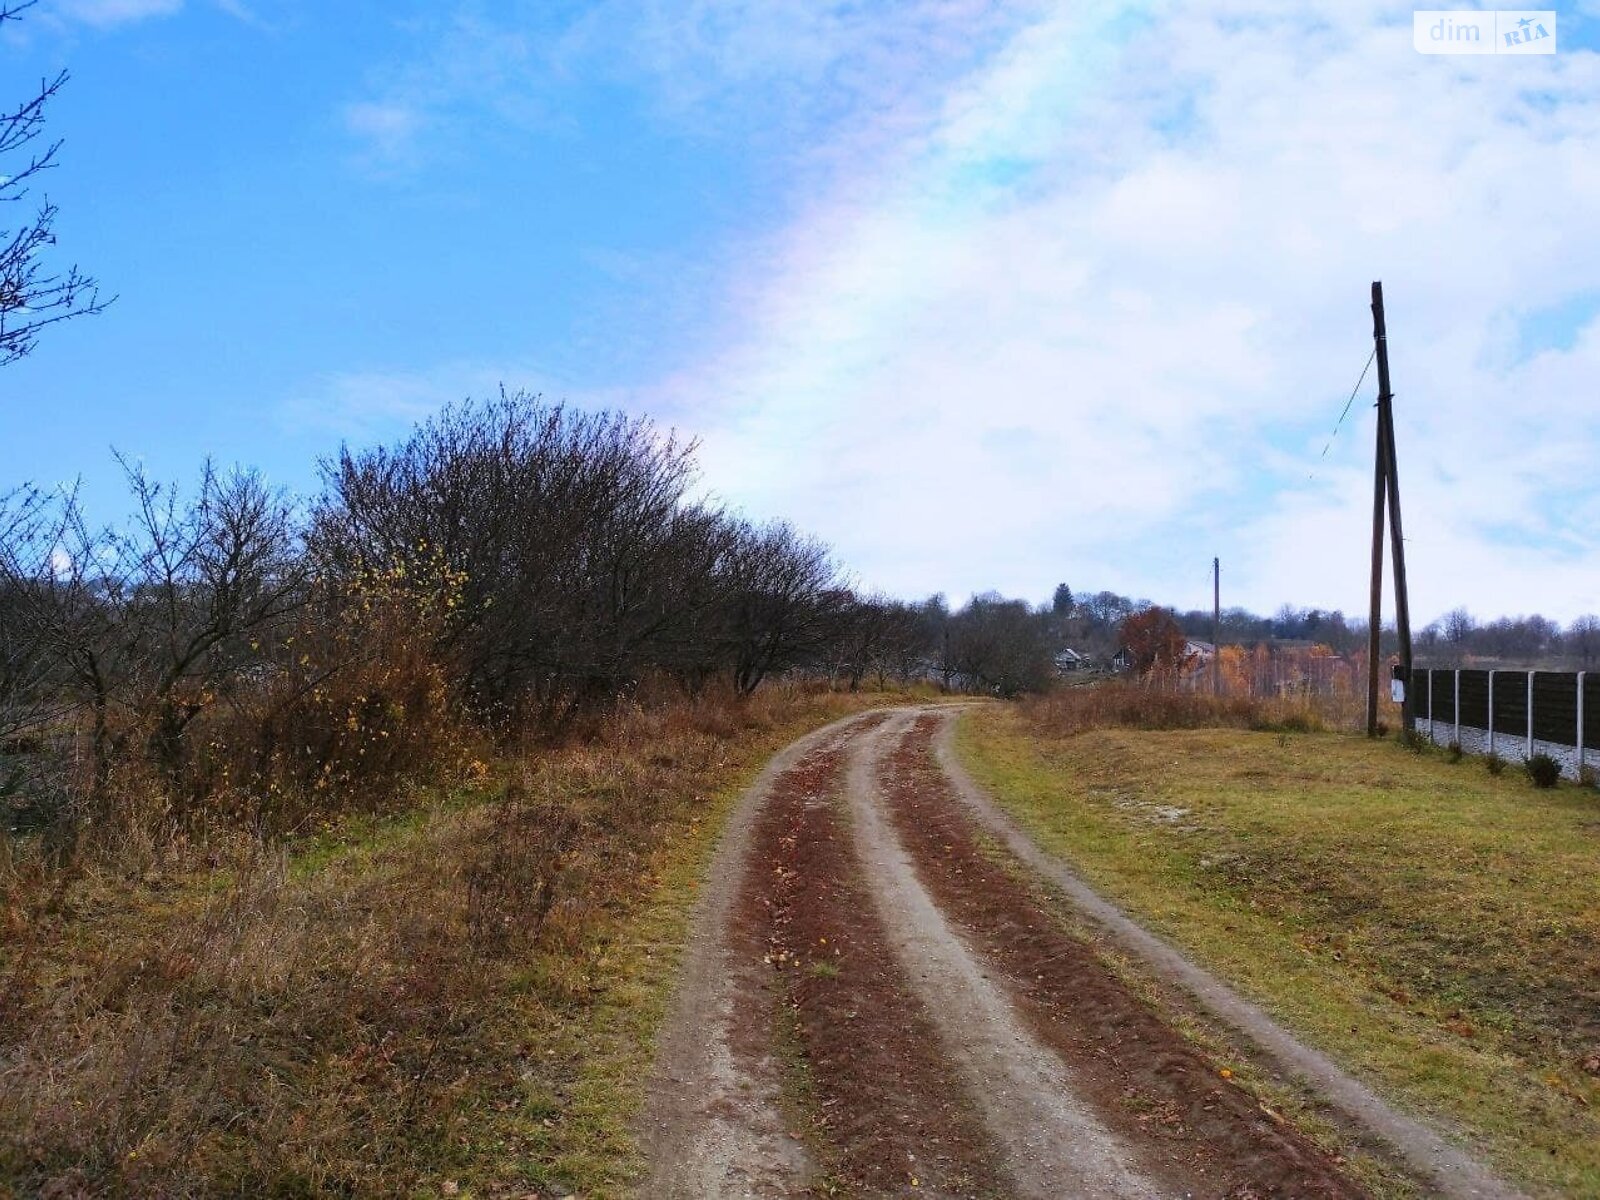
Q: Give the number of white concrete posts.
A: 5